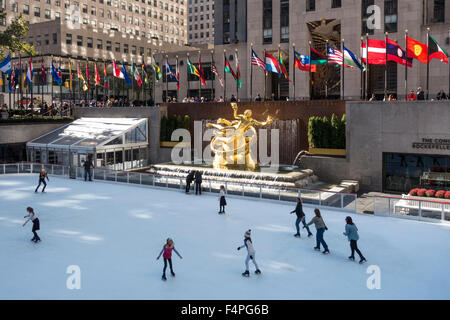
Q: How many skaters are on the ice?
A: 11